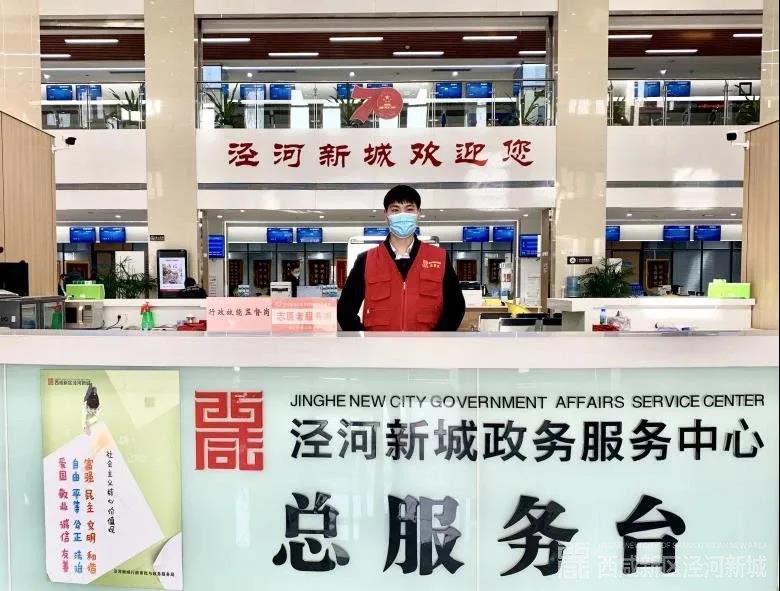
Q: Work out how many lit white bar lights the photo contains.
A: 11